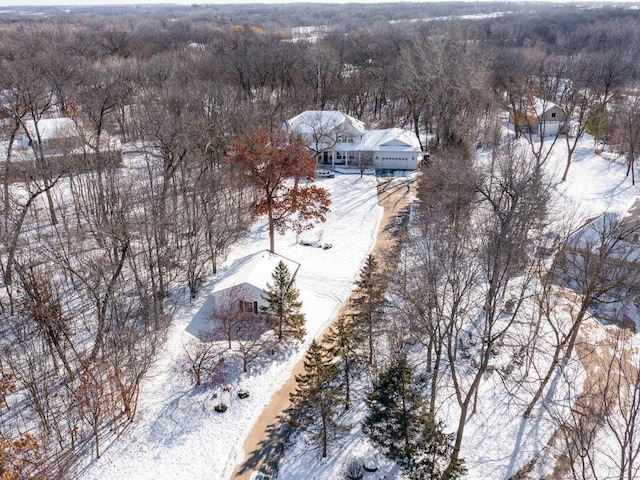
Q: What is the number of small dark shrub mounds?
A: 2